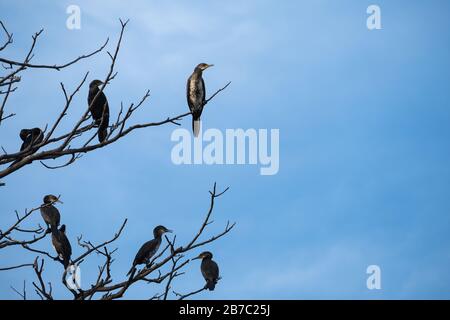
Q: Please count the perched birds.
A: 7